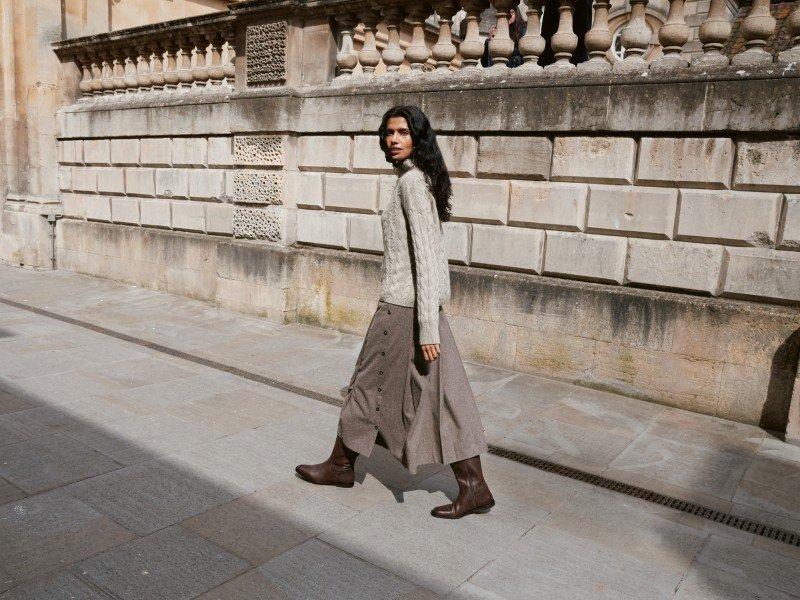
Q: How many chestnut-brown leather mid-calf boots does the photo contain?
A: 2